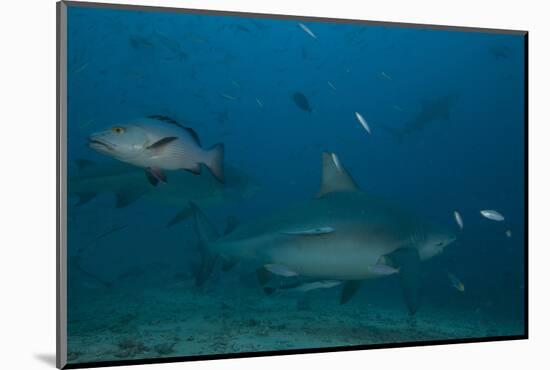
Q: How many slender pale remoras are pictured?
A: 2